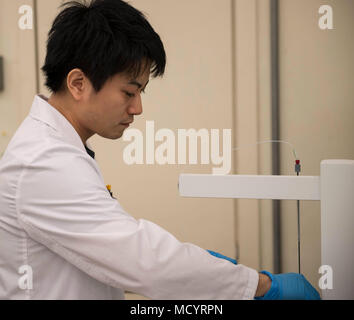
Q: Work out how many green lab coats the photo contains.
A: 0